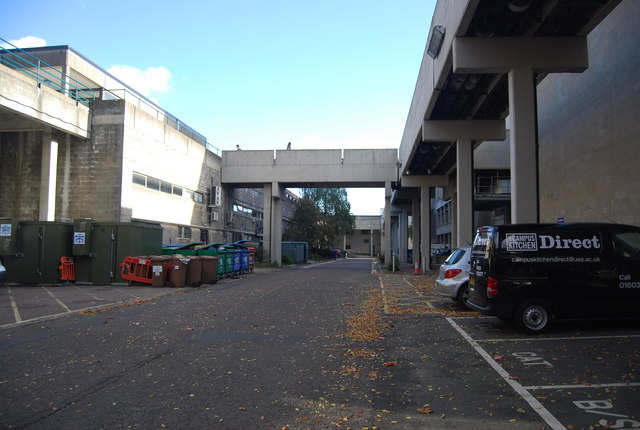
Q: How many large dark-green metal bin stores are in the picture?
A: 2